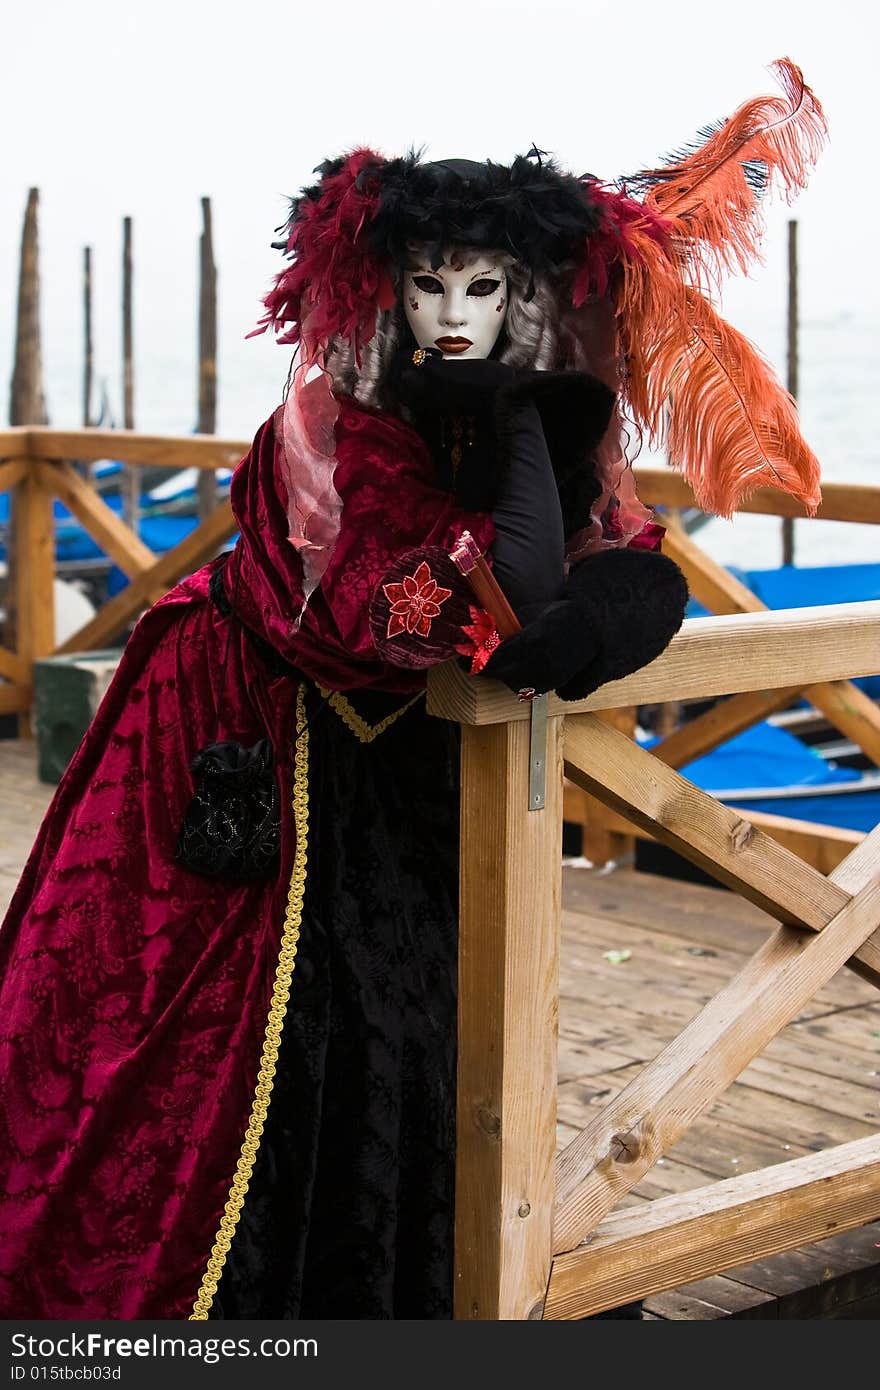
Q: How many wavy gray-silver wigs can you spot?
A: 1